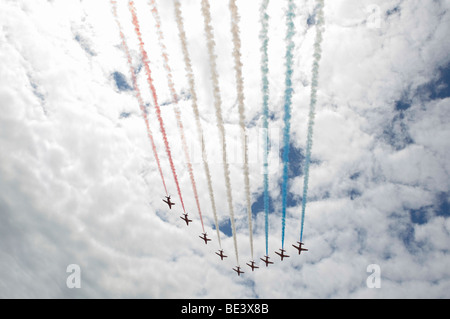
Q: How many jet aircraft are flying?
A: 9